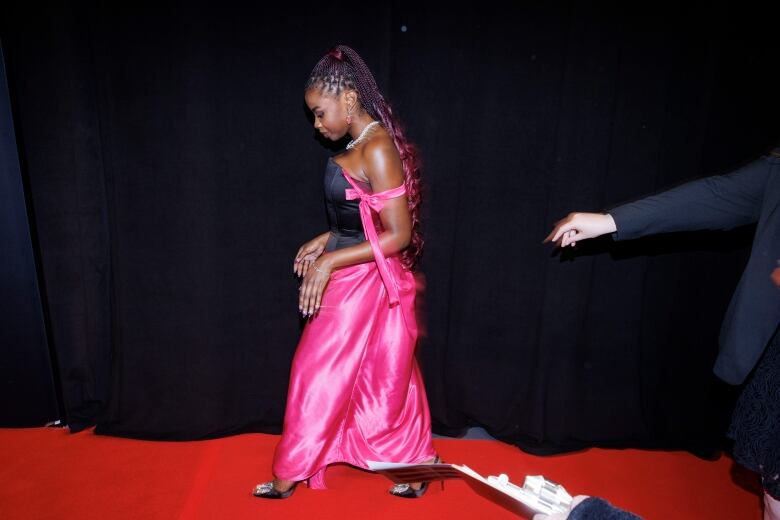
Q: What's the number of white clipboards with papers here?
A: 1